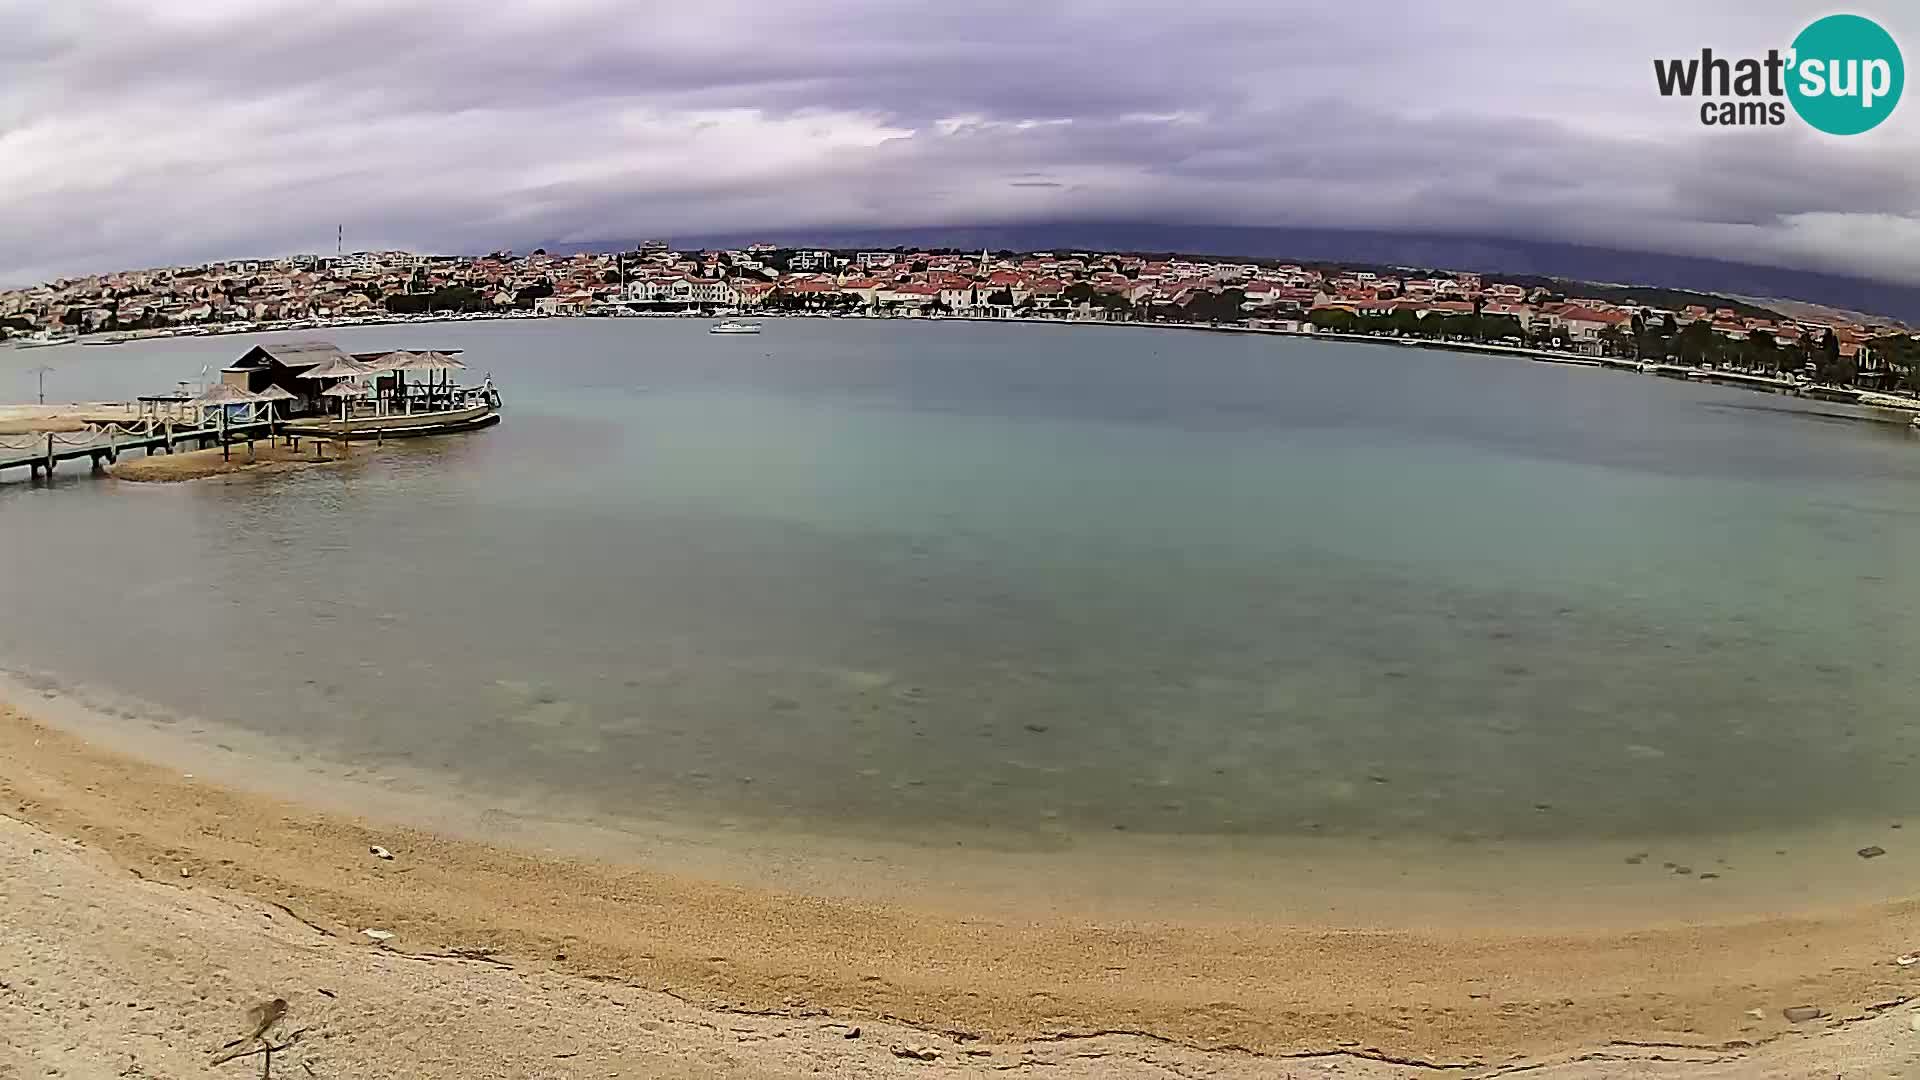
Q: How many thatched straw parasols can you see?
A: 6